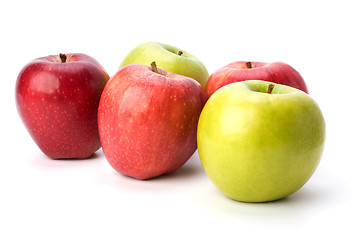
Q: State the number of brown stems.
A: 5